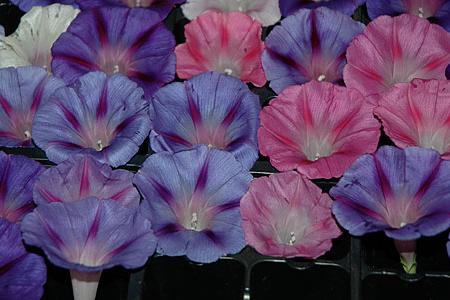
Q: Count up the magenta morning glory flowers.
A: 5